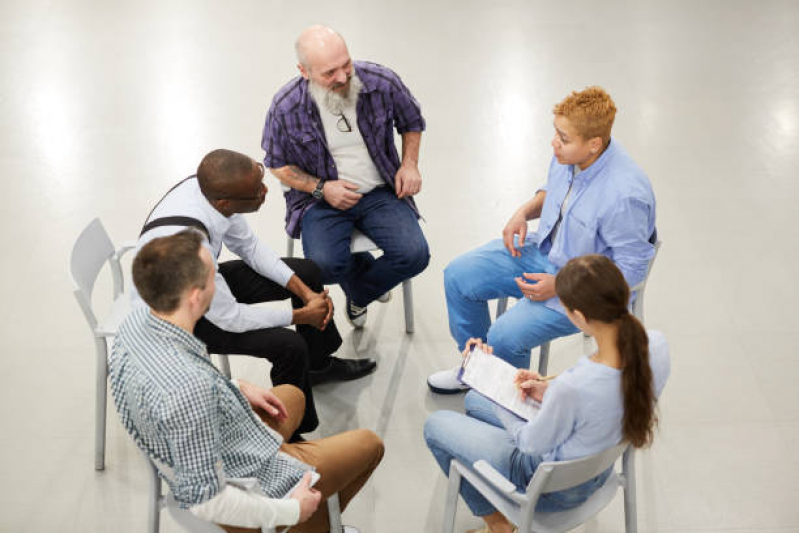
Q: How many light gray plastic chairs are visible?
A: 5